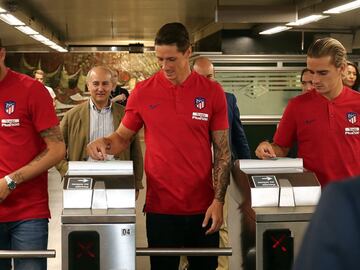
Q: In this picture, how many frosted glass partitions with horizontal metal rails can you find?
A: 1